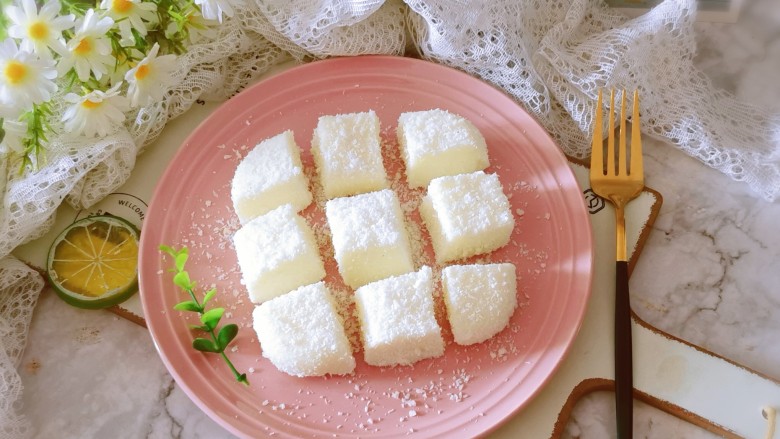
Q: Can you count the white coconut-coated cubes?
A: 9